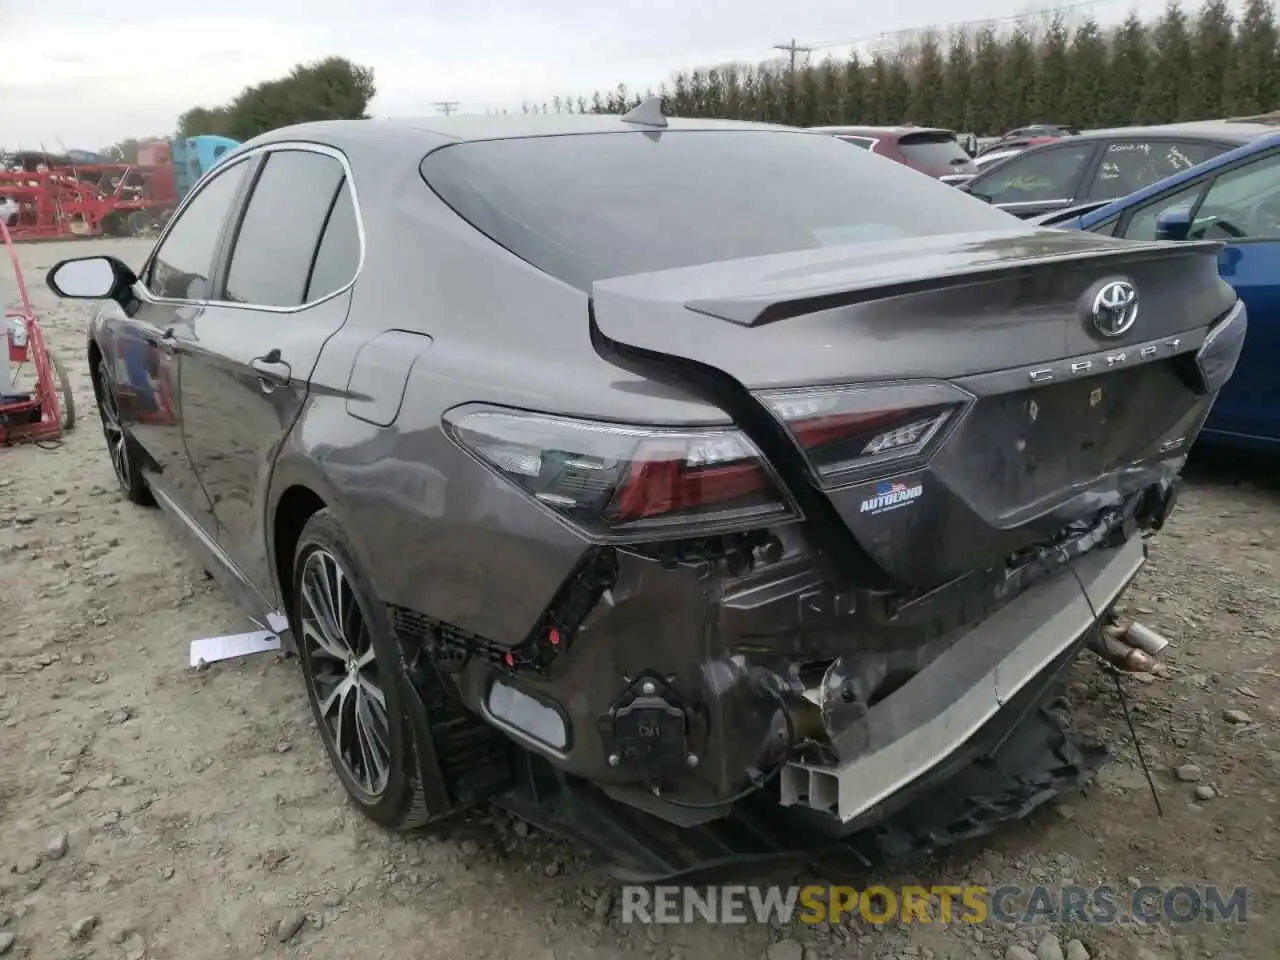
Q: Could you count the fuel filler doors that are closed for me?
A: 1